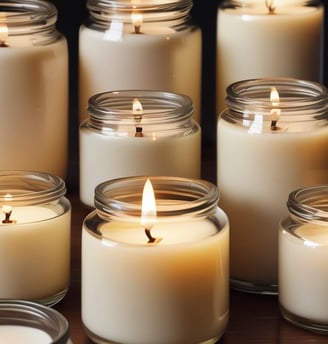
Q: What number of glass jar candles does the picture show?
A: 9